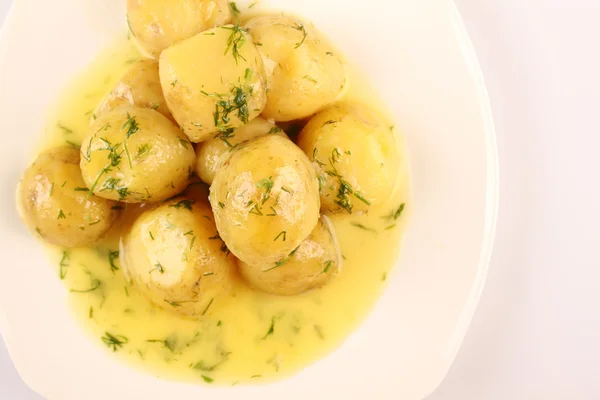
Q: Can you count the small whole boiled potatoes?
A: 11